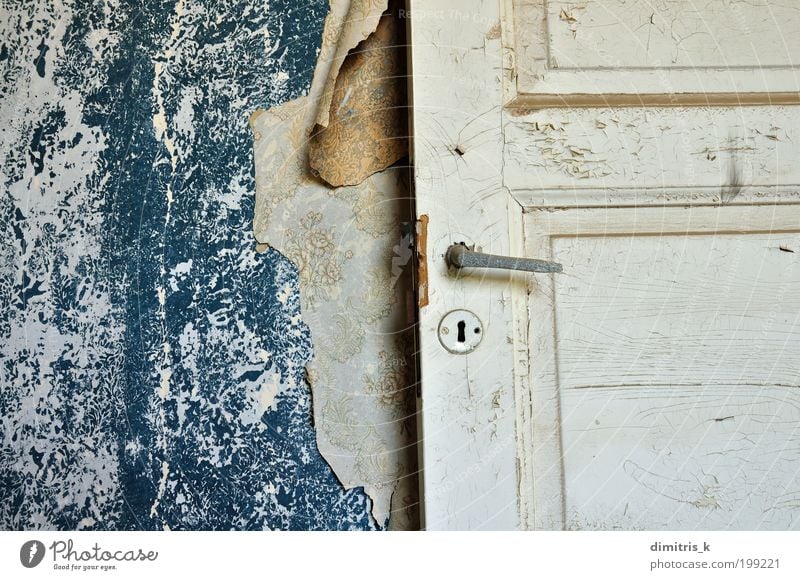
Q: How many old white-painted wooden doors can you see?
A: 1